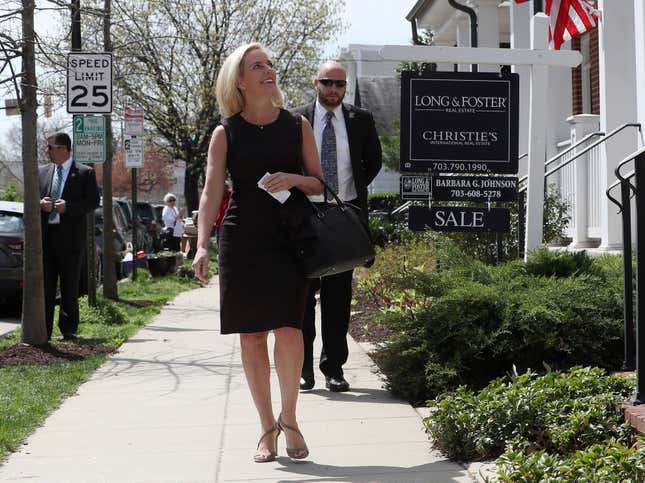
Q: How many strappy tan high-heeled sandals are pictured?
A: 2